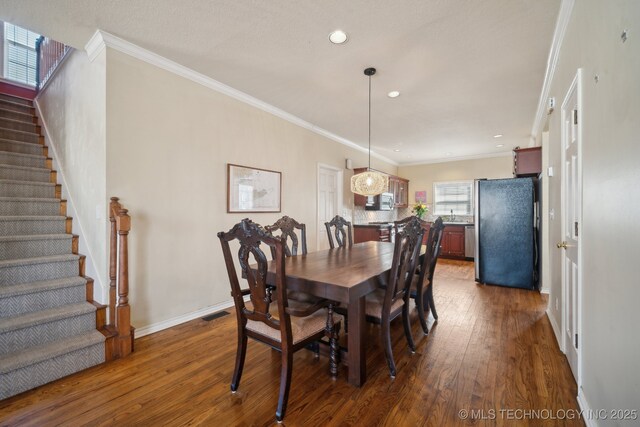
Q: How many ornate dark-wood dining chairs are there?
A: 6